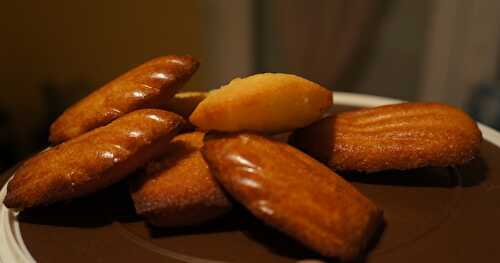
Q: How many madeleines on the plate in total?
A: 7